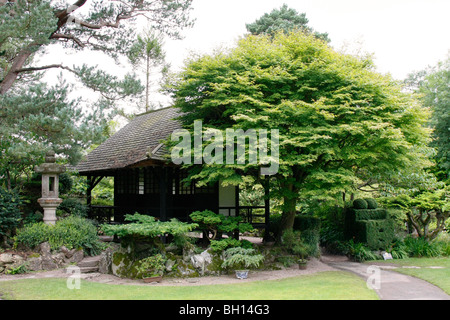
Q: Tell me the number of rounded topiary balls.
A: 2